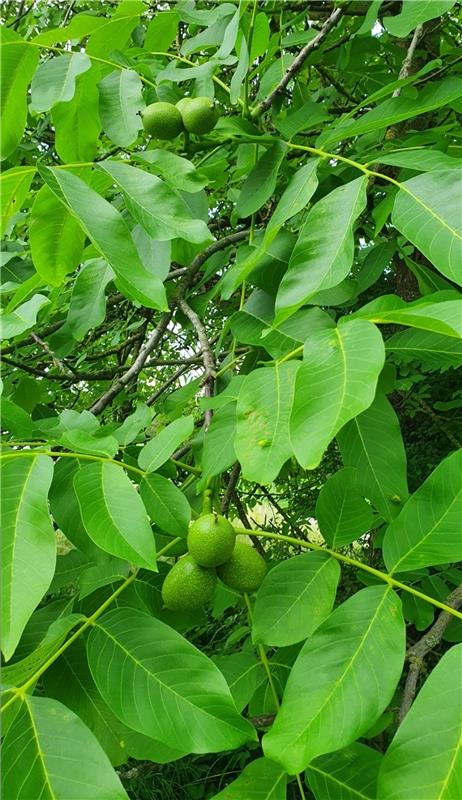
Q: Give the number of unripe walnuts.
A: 6